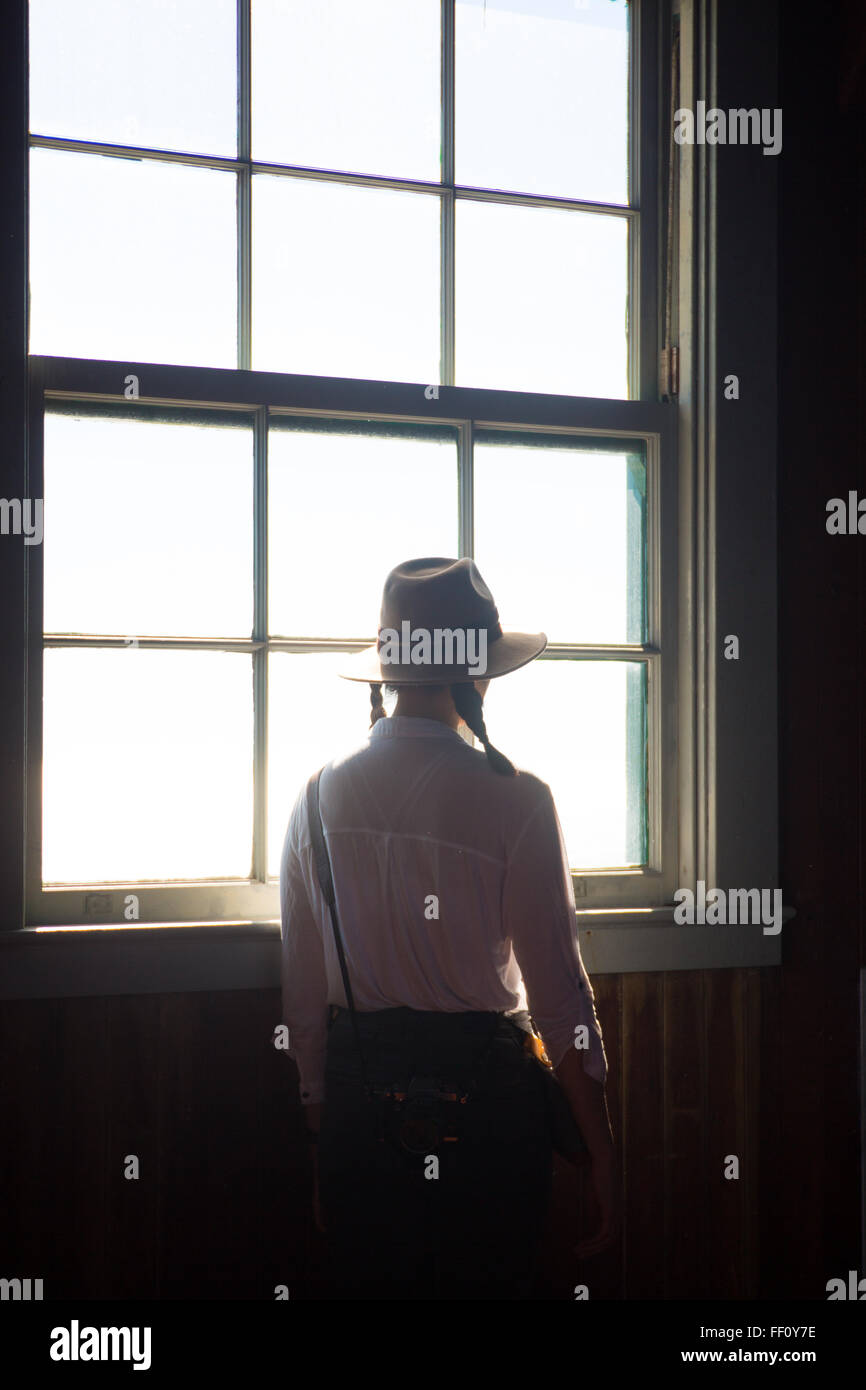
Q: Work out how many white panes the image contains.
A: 12